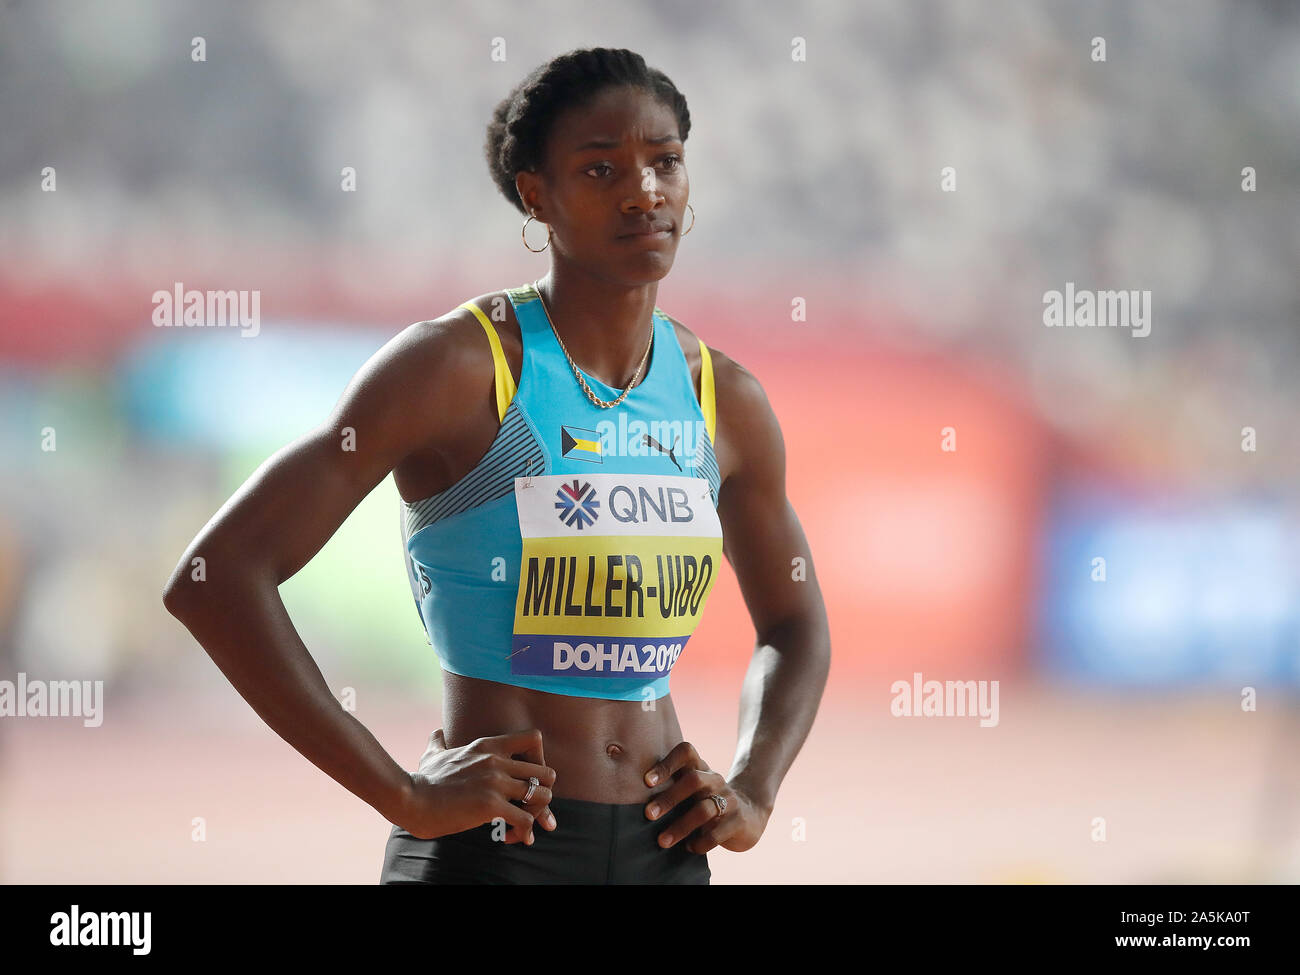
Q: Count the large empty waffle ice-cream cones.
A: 0